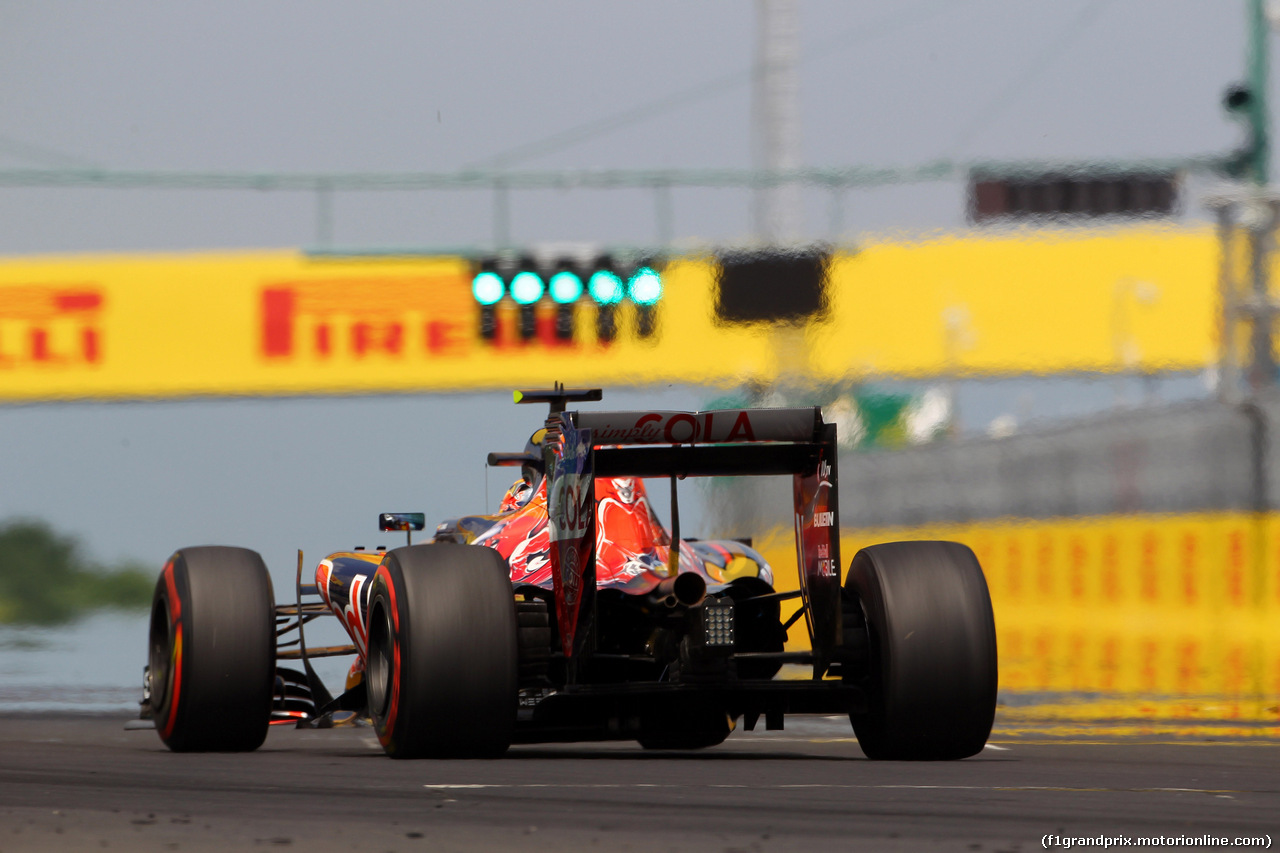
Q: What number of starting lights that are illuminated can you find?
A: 5